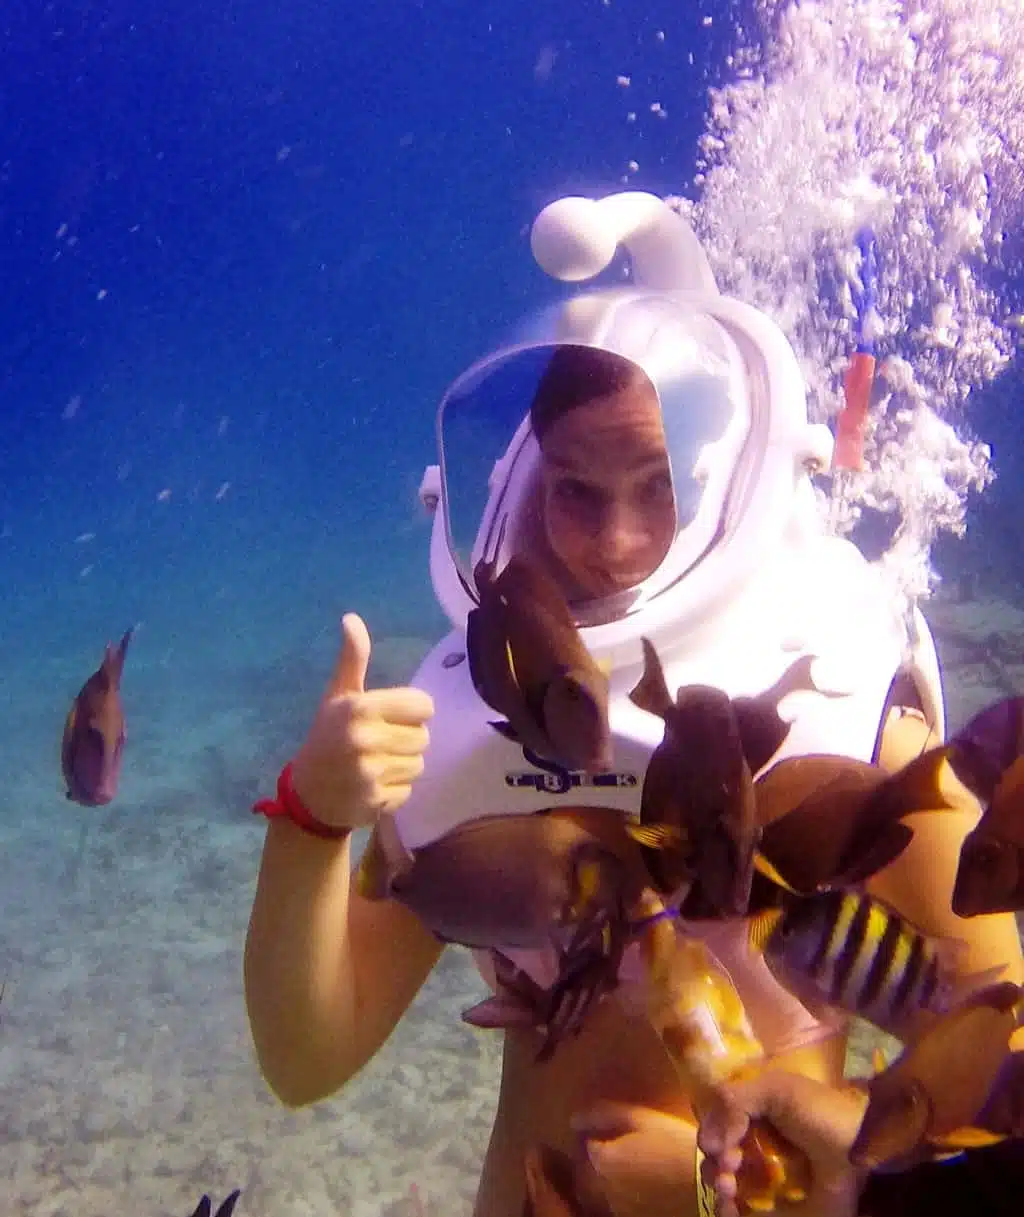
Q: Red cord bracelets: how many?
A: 1